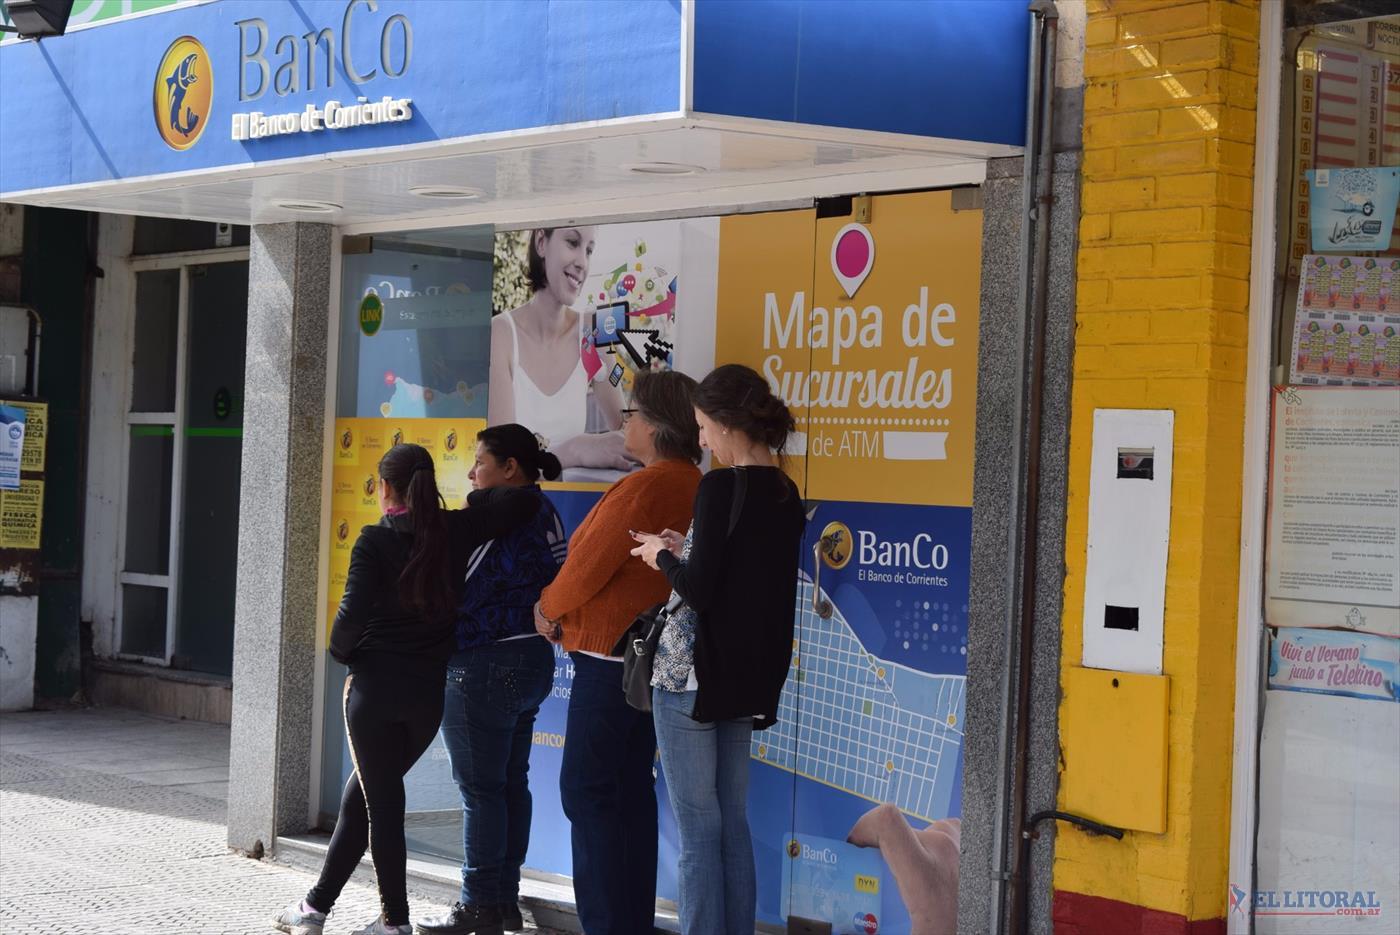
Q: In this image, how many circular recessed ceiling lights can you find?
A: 3